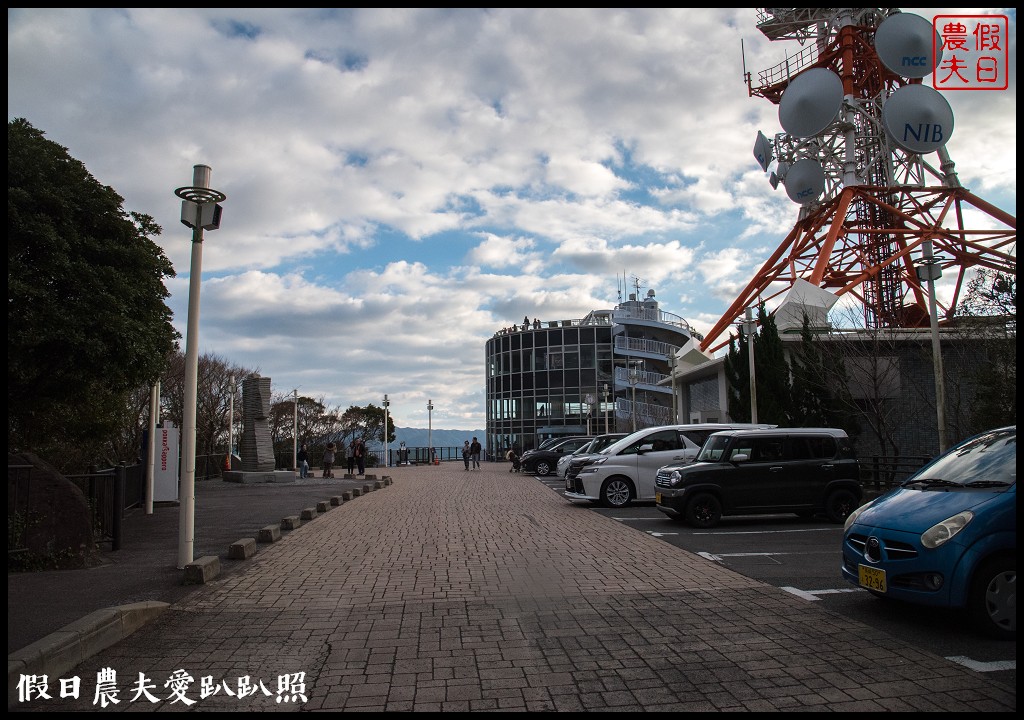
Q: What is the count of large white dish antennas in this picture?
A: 4